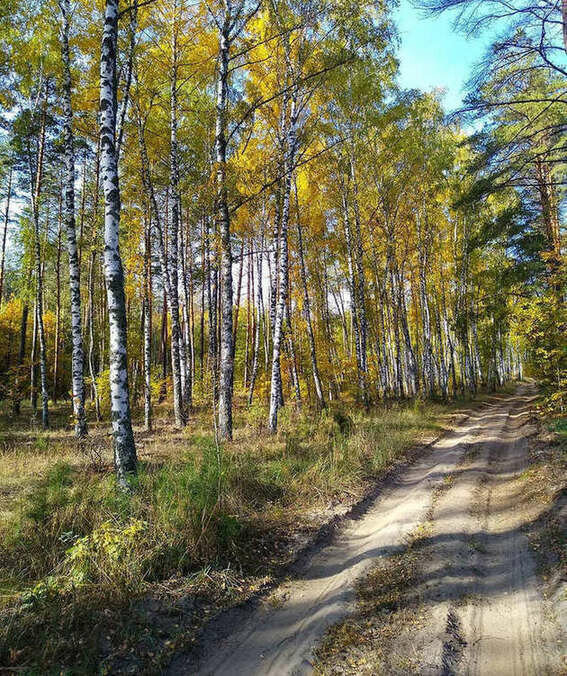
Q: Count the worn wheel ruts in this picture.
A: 2